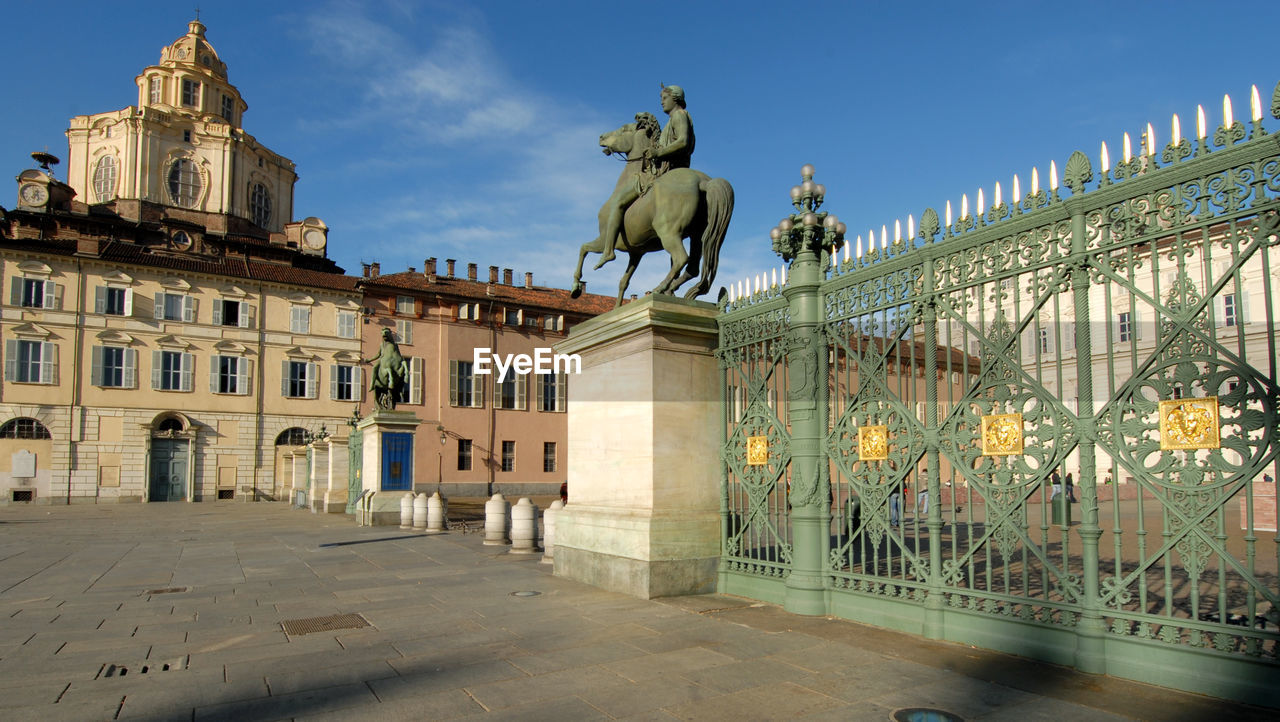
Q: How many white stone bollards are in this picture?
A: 6